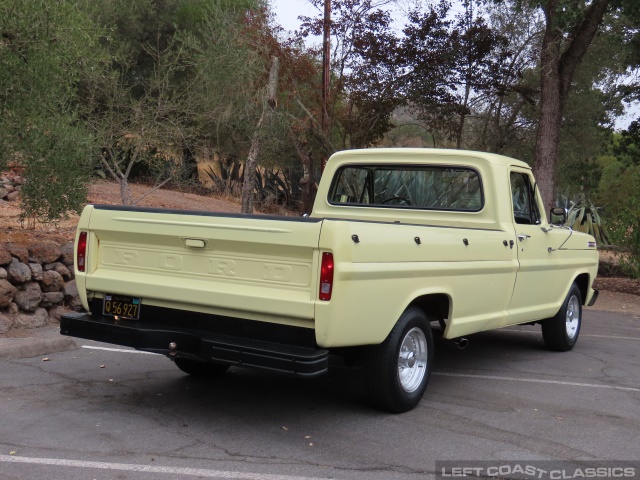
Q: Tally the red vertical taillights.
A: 2